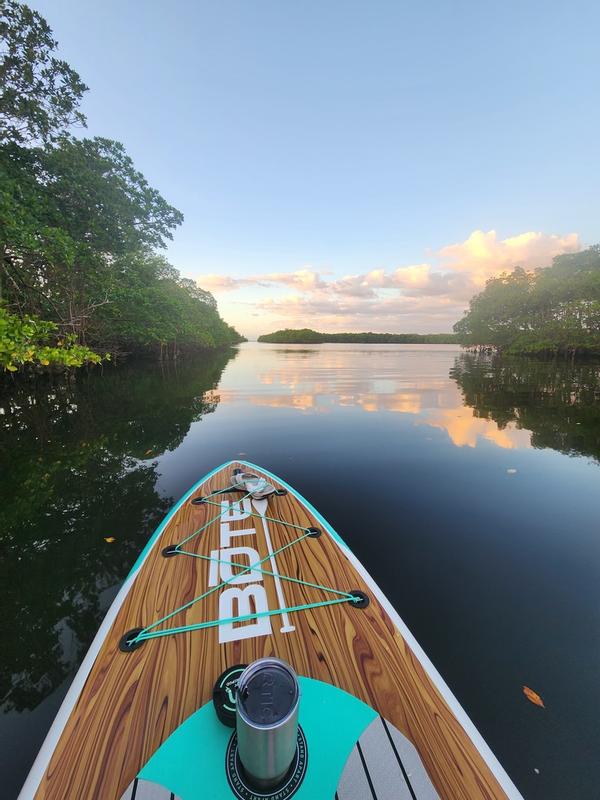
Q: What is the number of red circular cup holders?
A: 0